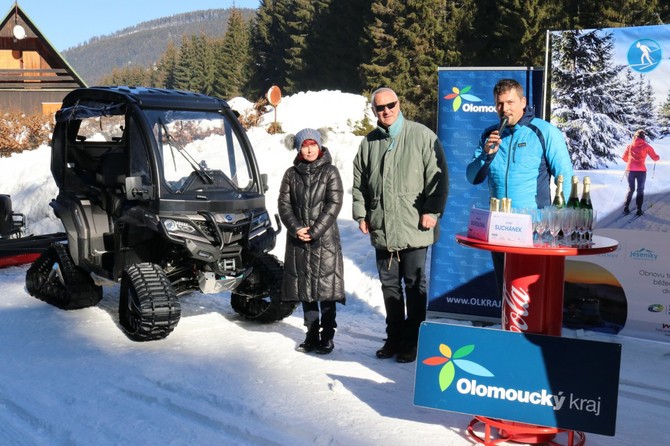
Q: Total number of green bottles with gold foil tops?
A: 3